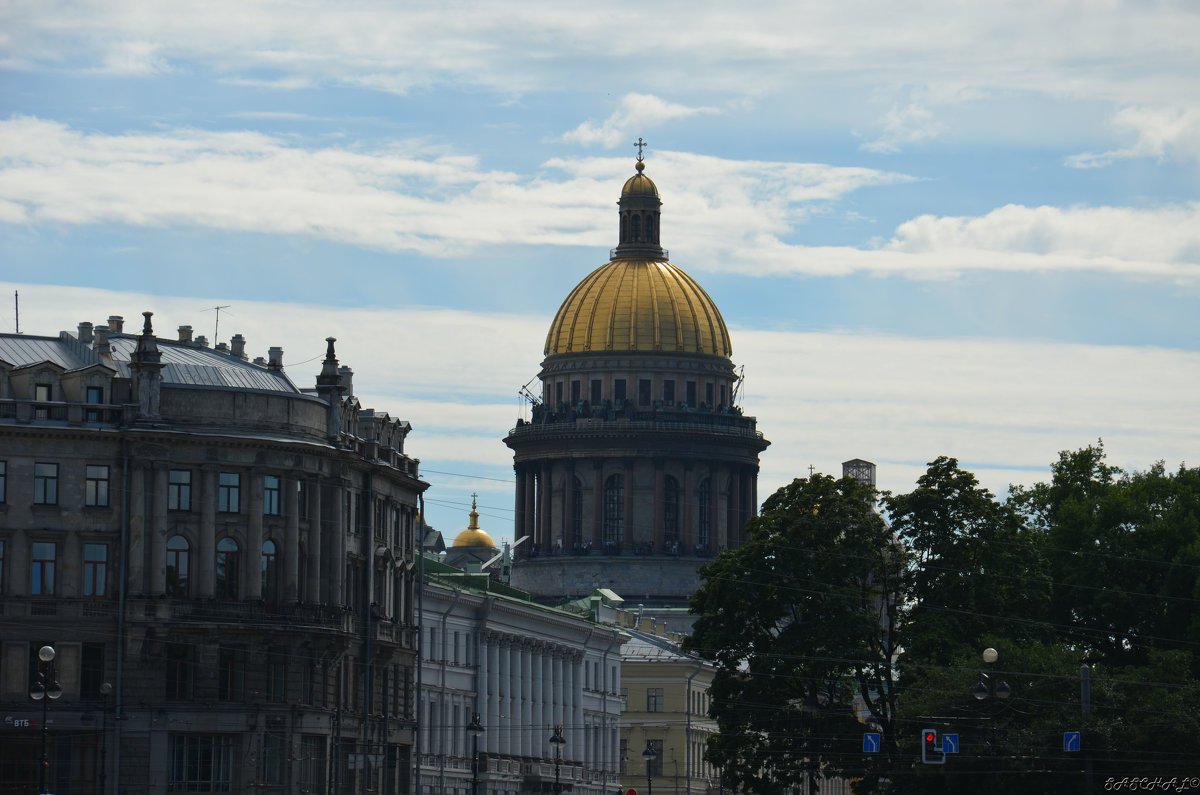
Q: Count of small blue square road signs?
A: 3